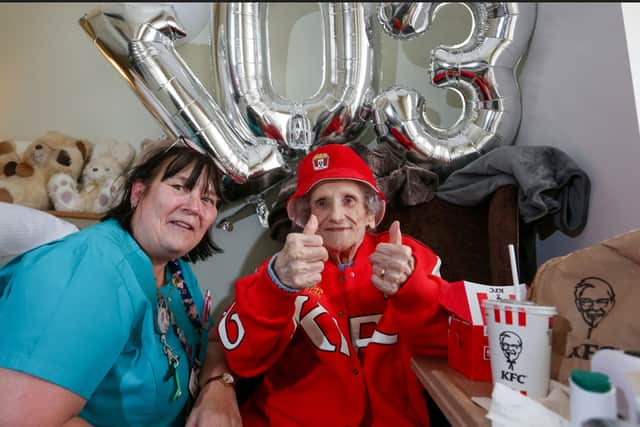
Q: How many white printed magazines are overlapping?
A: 0